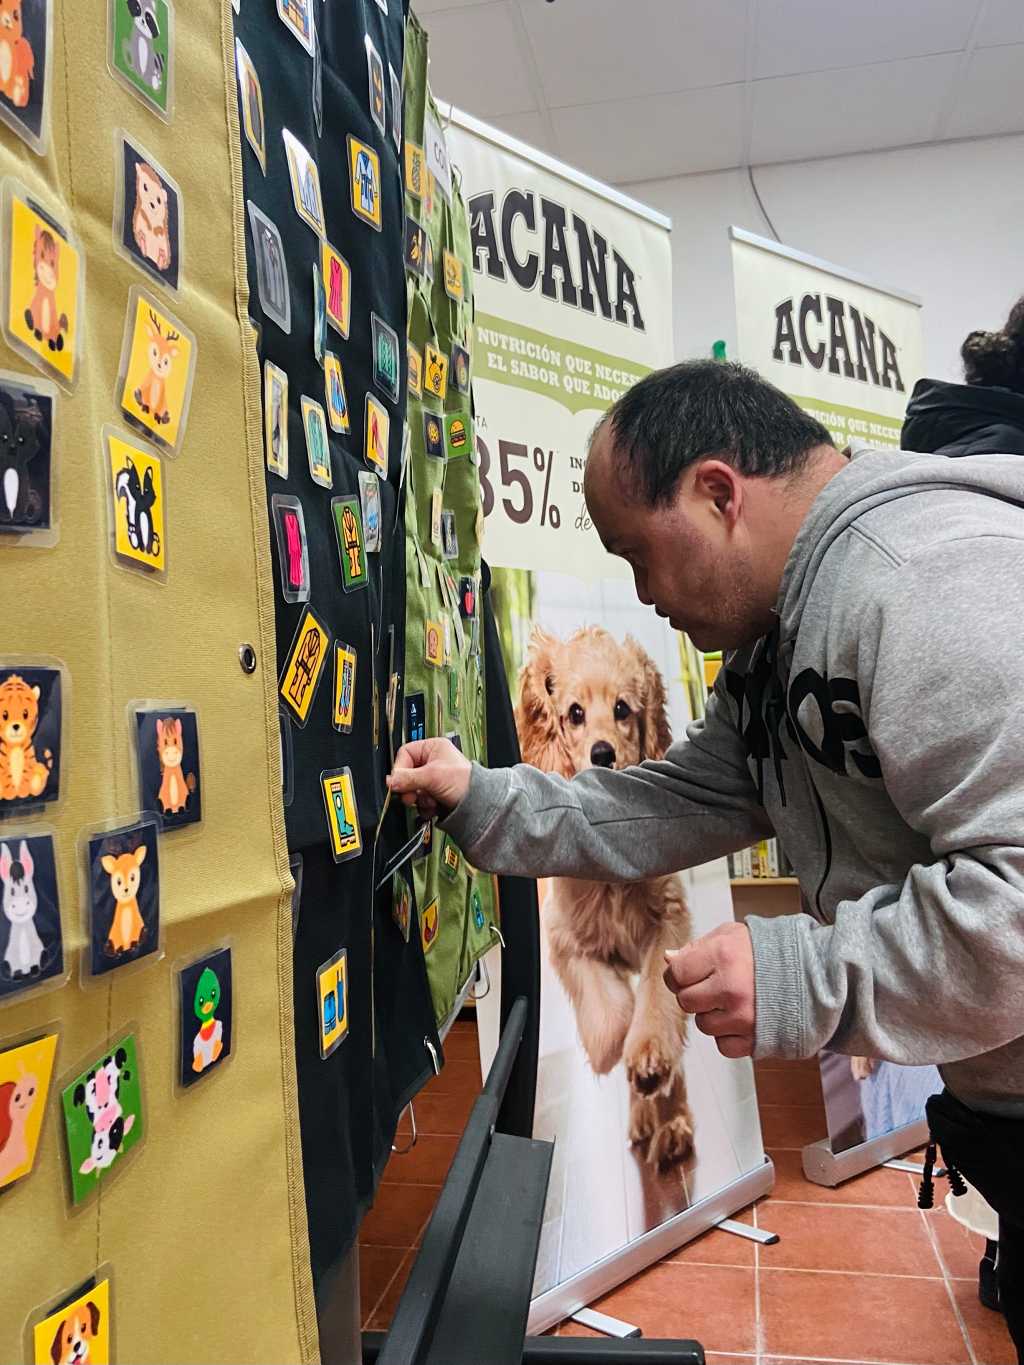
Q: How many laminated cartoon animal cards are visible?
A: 15